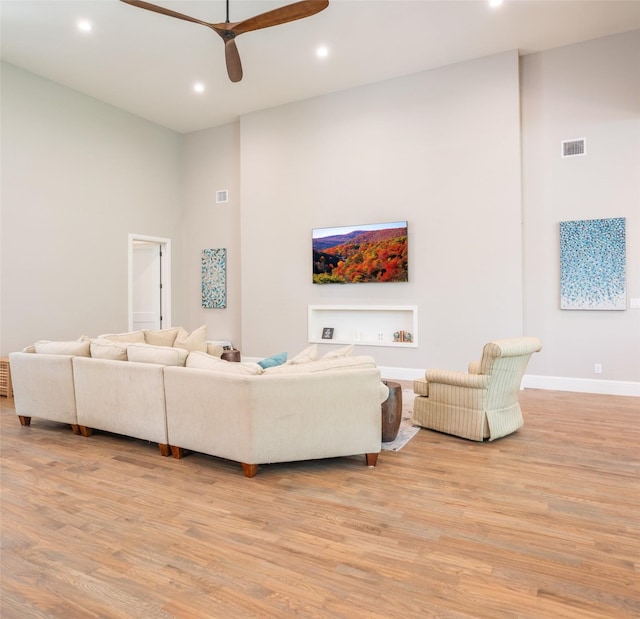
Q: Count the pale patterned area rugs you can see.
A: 1